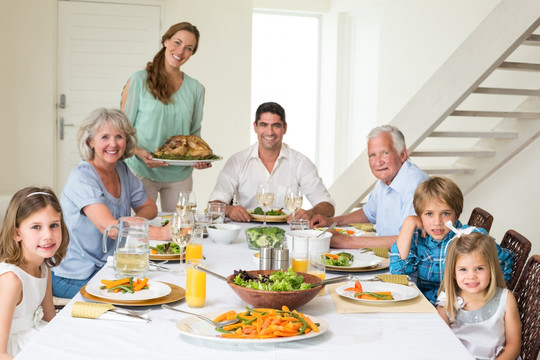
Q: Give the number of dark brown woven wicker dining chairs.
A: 3